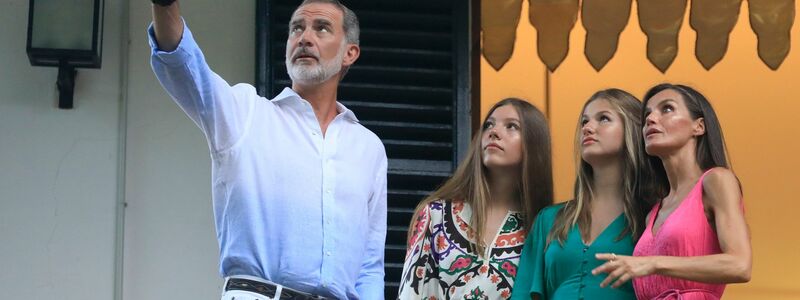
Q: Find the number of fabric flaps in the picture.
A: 6